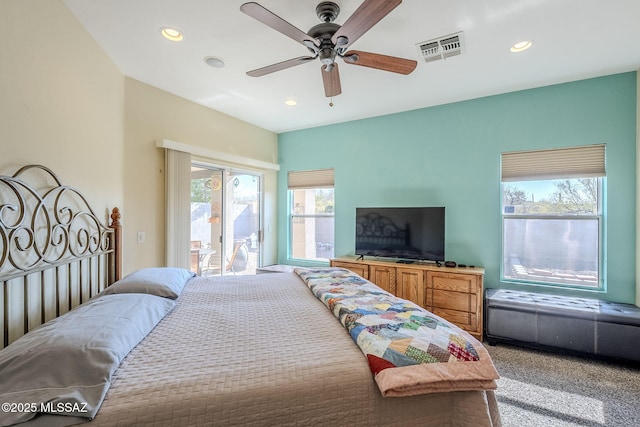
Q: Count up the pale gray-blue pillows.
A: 2